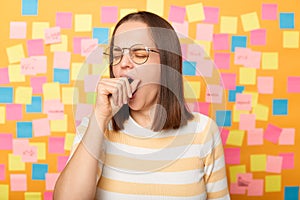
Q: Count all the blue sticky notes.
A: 14